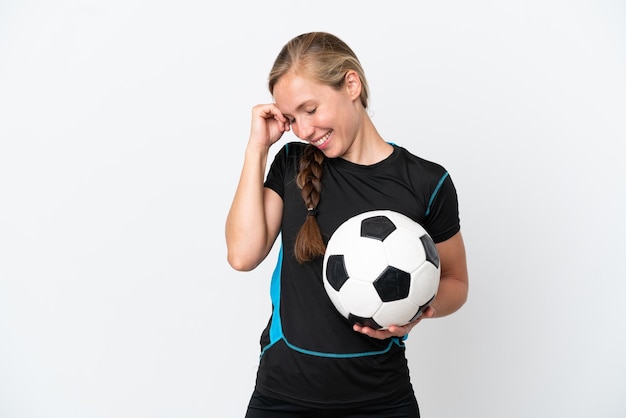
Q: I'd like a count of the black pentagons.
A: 6